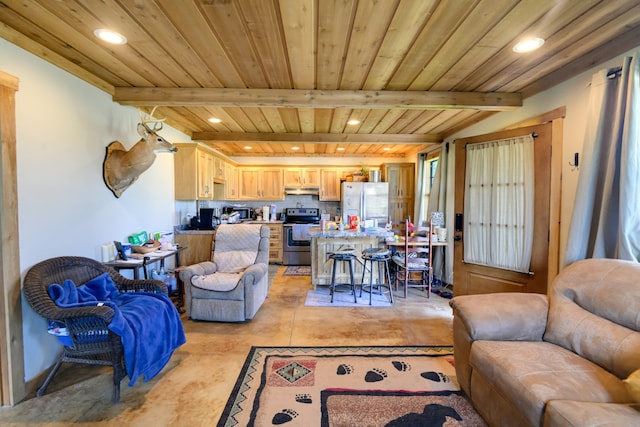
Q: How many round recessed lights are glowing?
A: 8